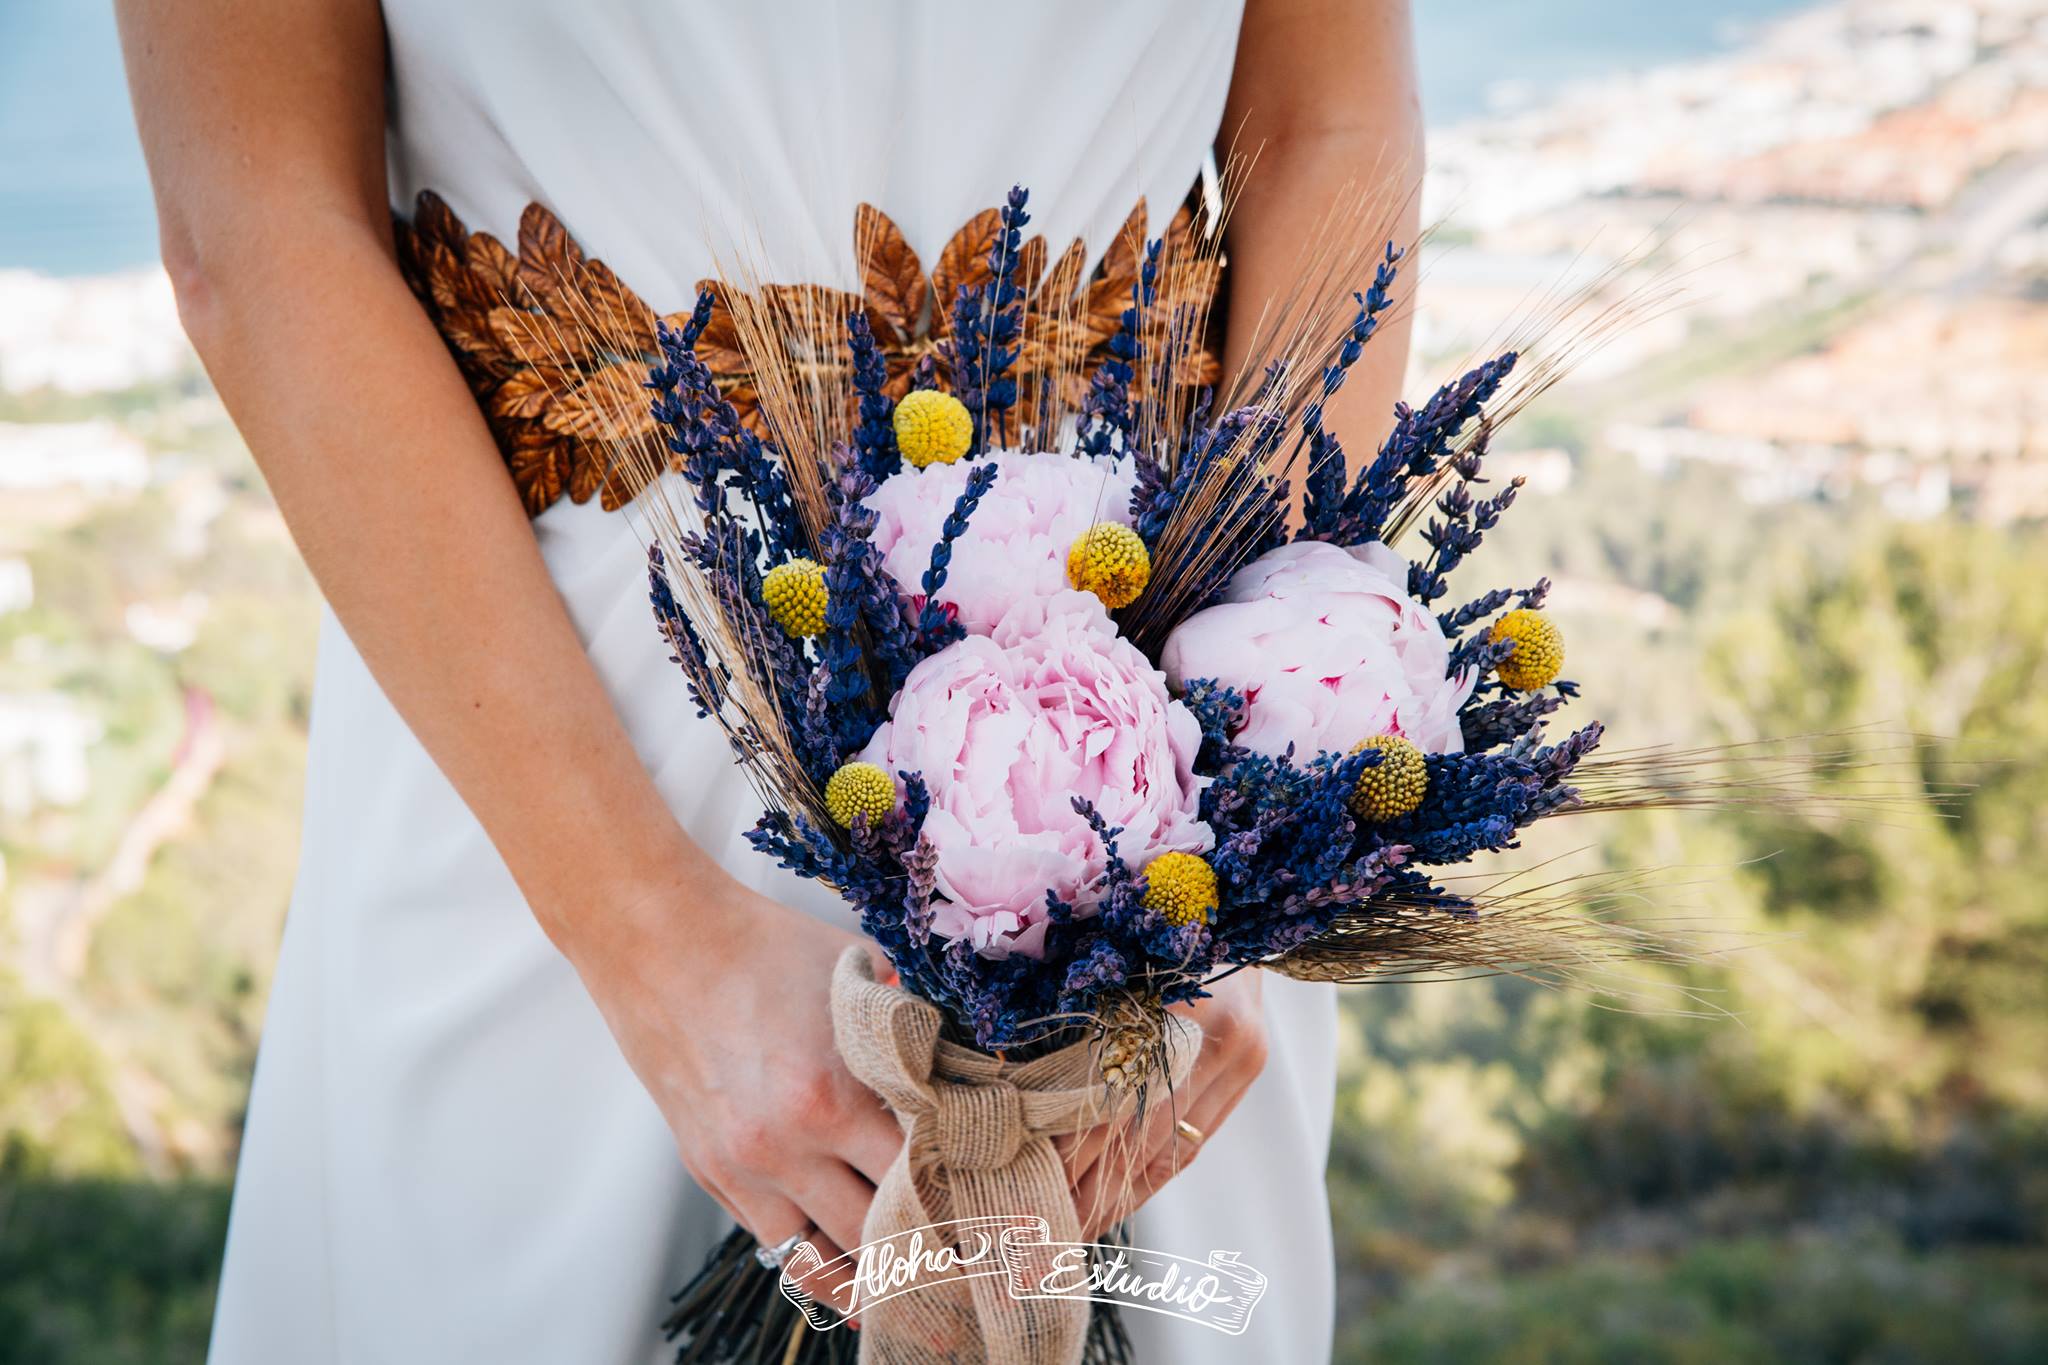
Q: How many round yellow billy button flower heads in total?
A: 7